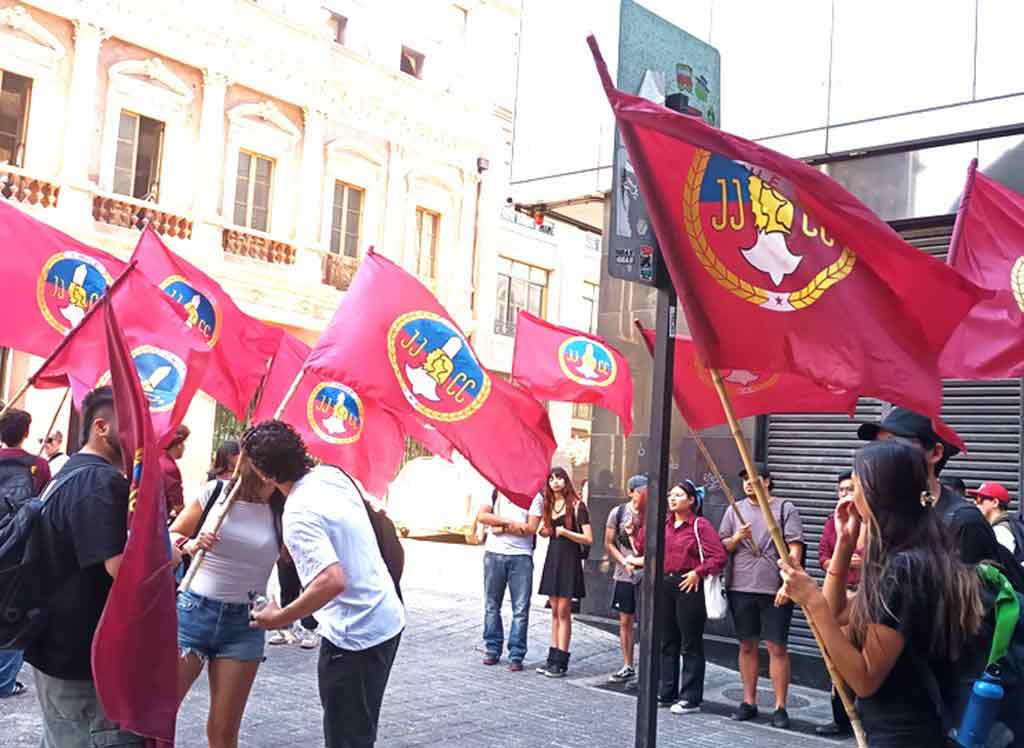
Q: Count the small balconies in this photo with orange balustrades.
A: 4